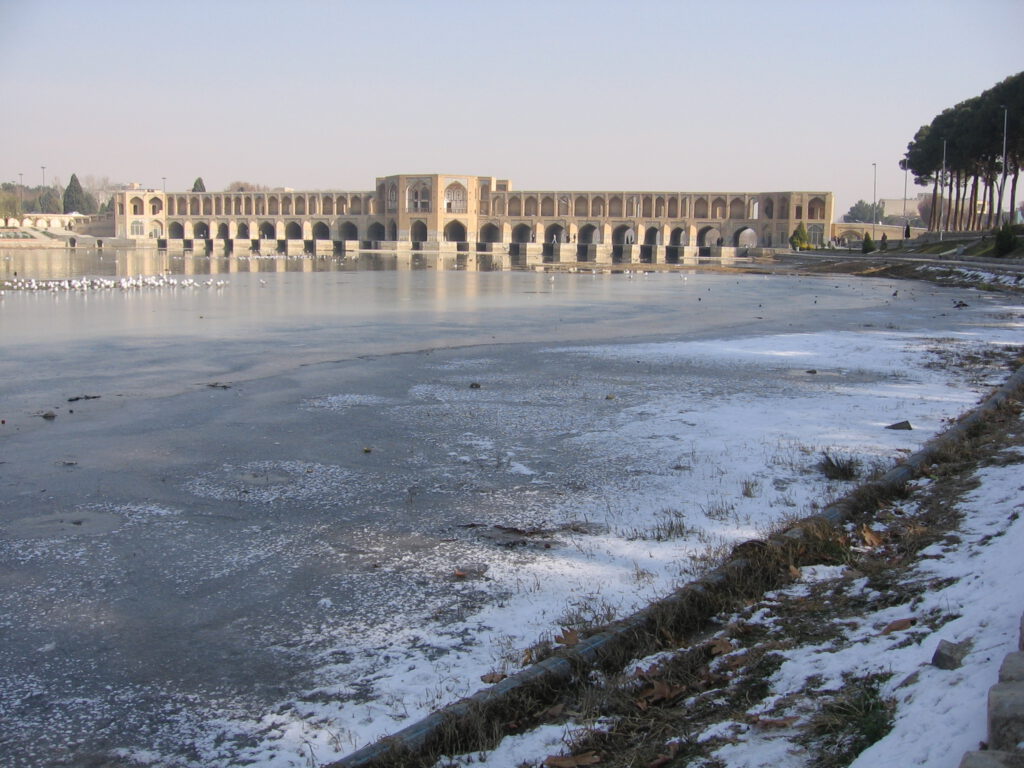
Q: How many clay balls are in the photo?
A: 0